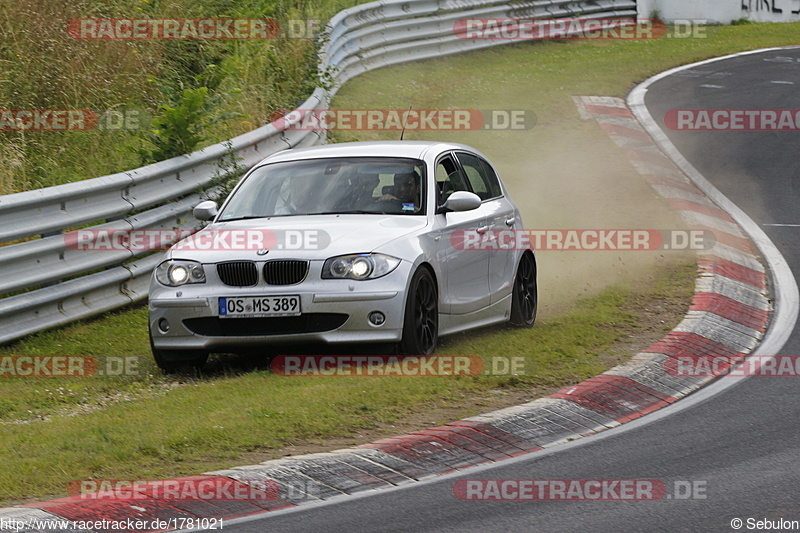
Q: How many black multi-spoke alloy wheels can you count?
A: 2